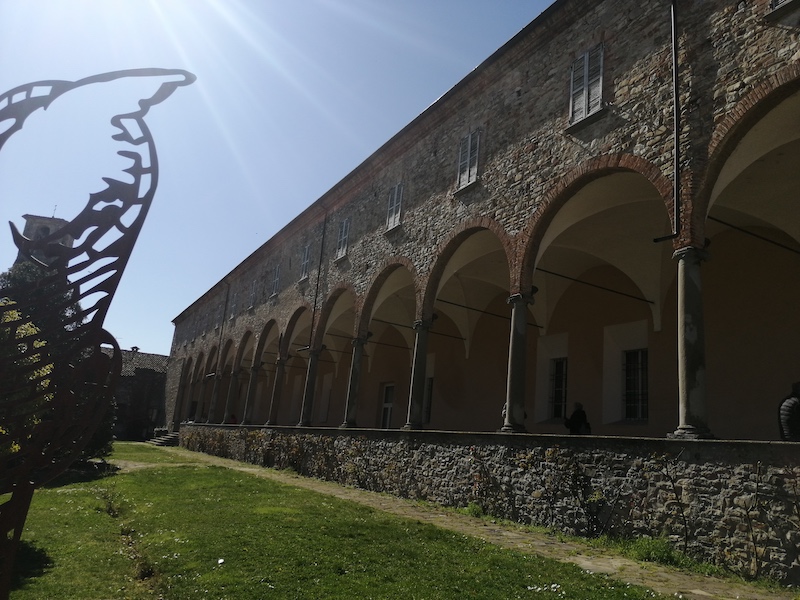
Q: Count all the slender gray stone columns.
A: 11